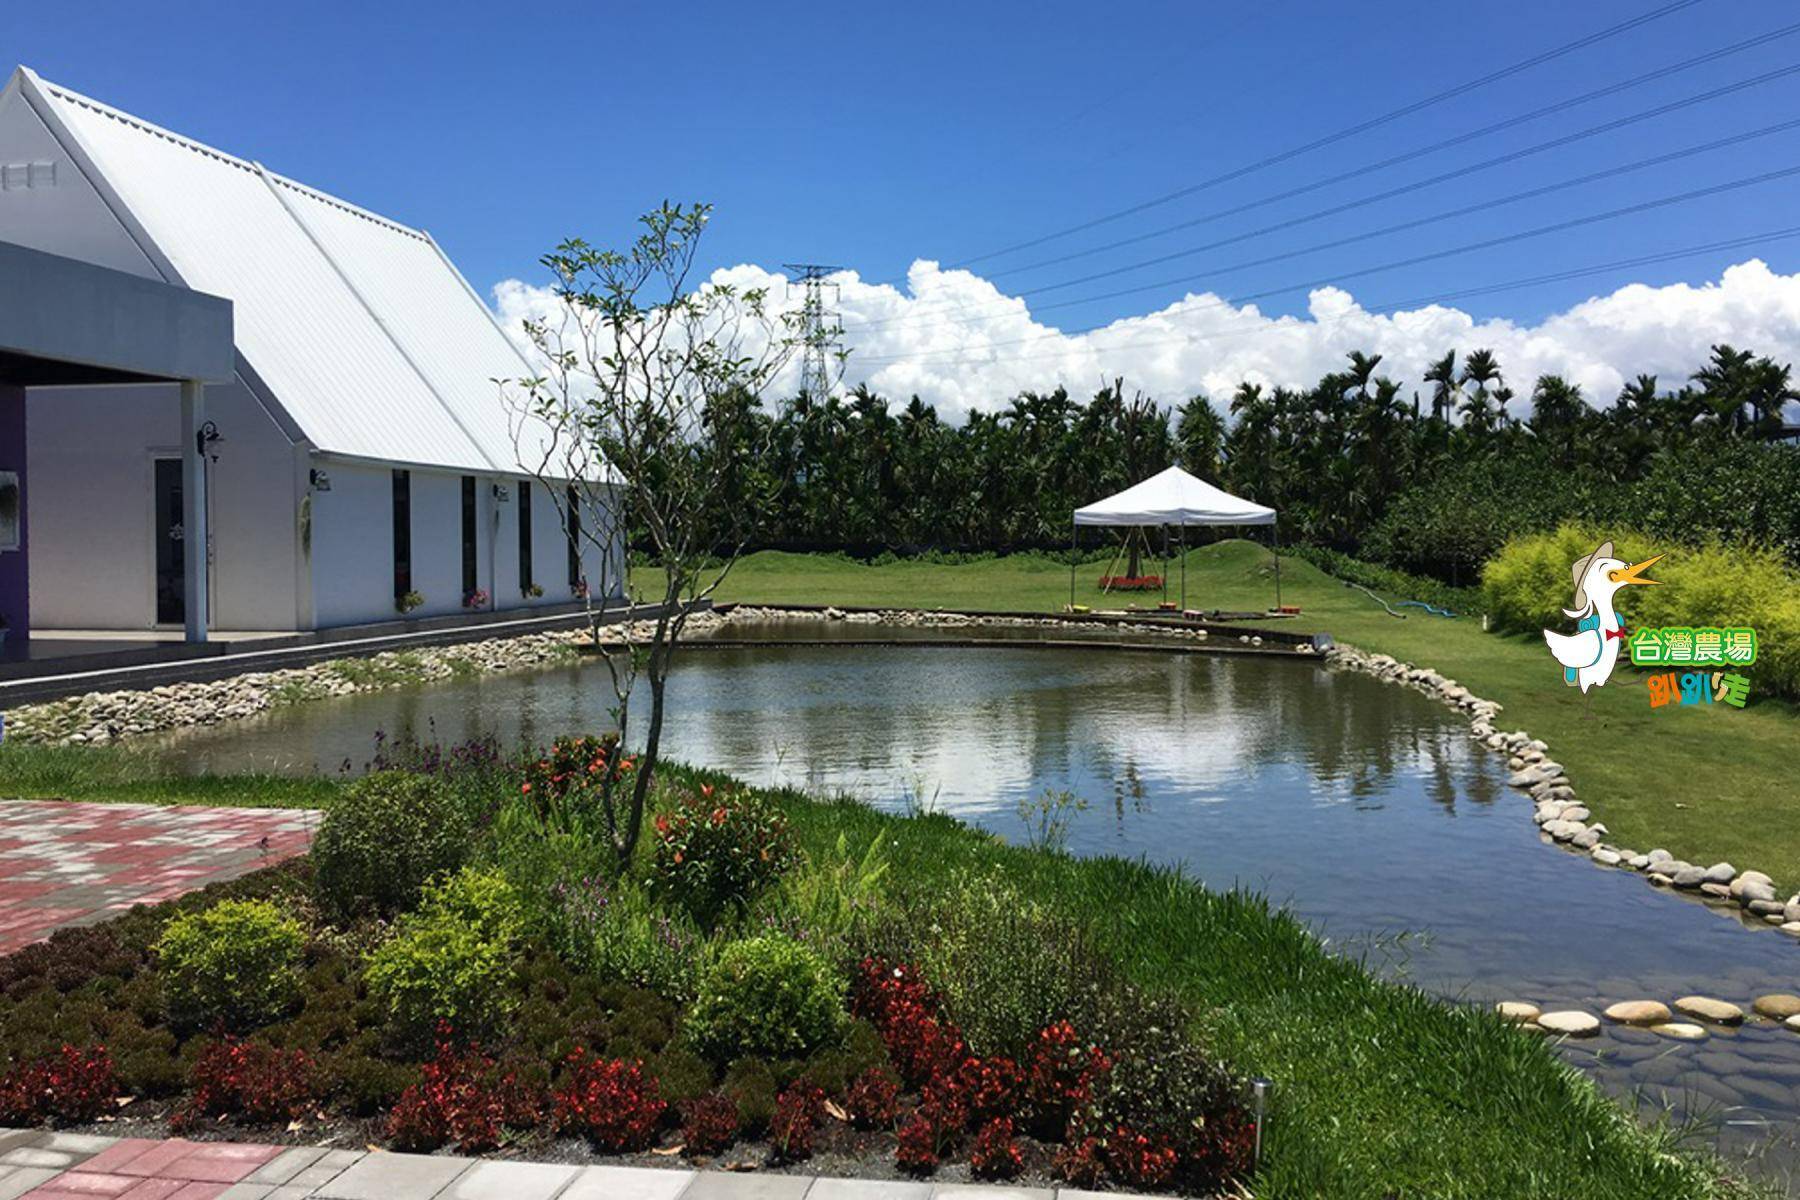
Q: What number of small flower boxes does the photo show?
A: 4